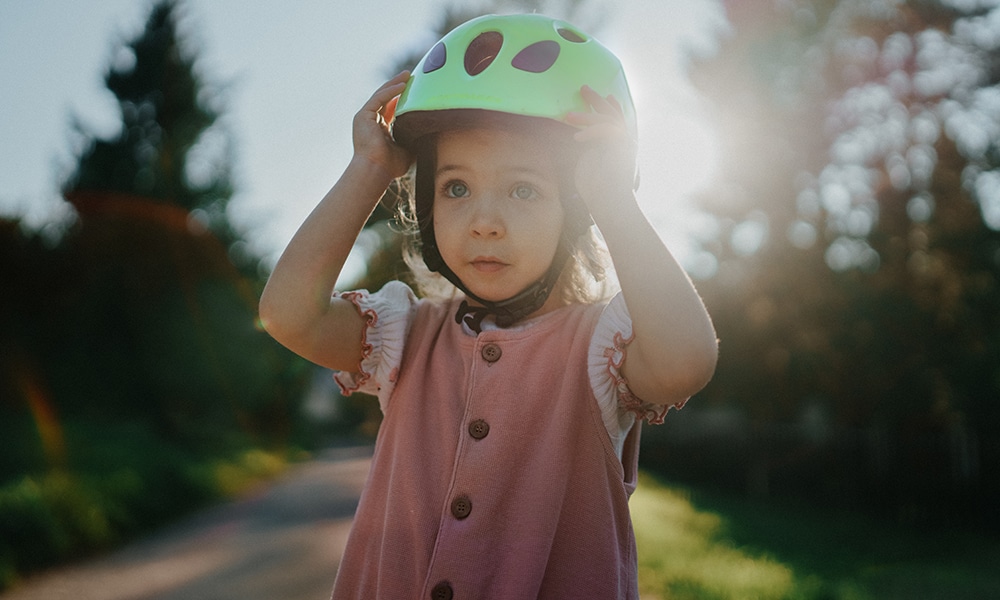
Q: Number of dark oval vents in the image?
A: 4